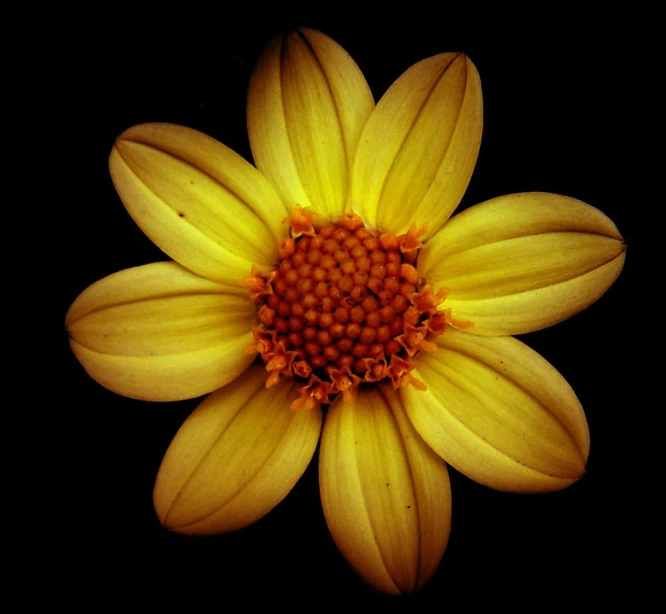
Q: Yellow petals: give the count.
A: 8